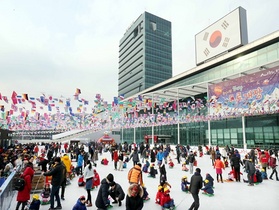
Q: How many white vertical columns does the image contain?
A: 6